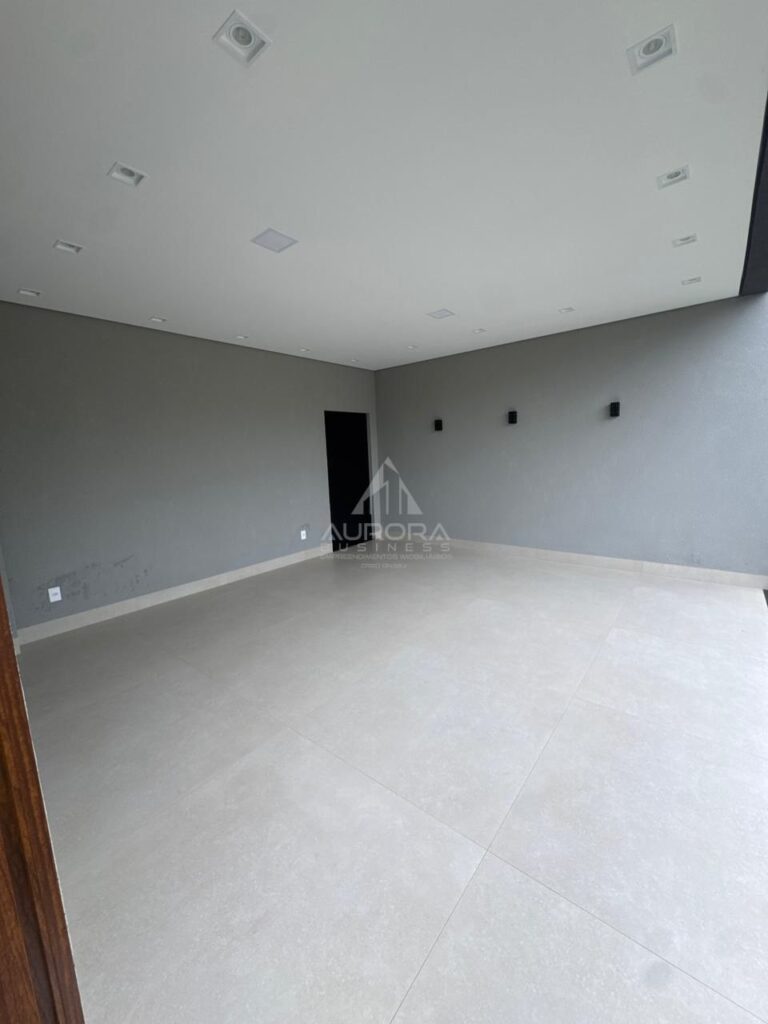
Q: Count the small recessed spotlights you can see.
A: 15